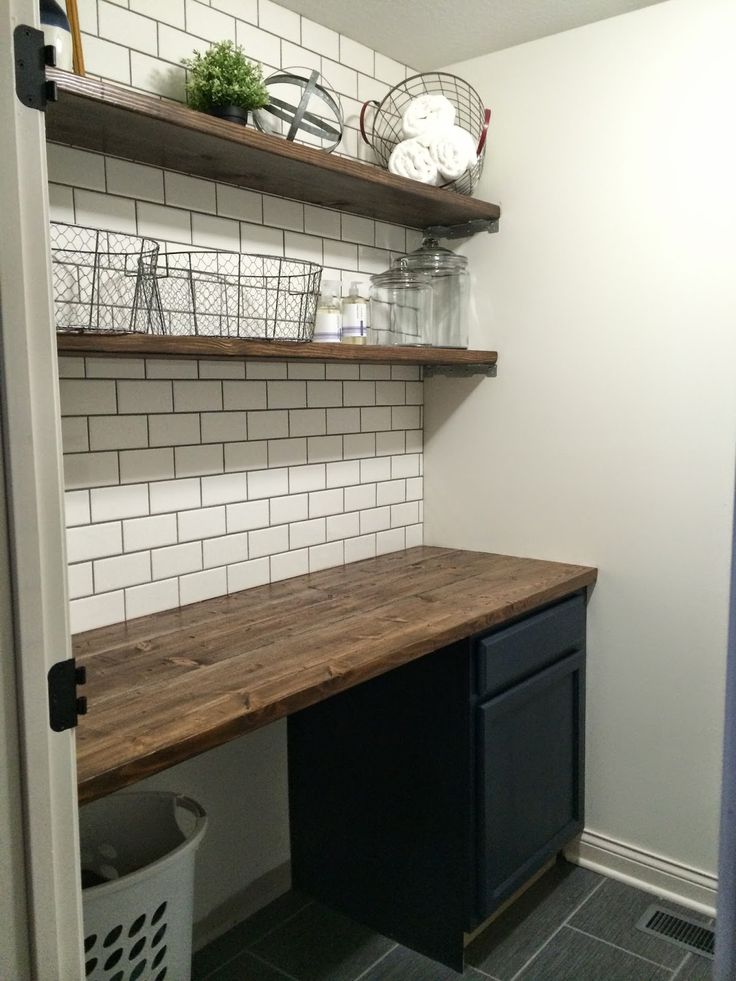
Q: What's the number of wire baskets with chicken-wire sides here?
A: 2